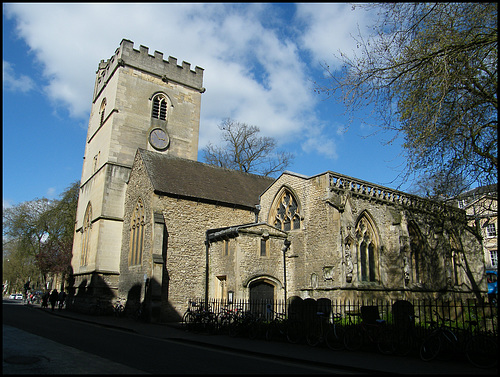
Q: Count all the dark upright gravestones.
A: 5